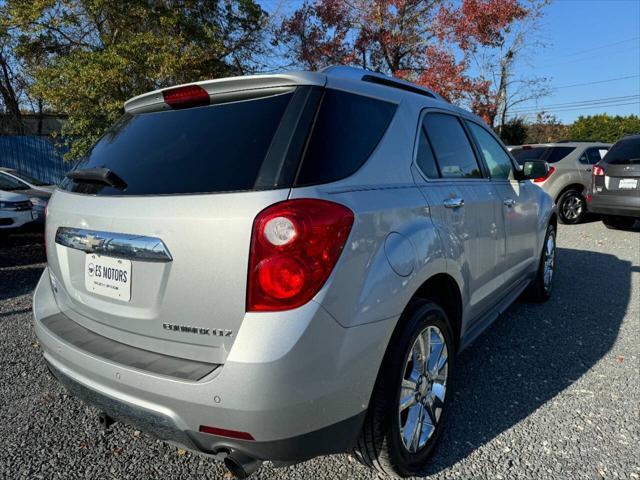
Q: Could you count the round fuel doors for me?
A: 1